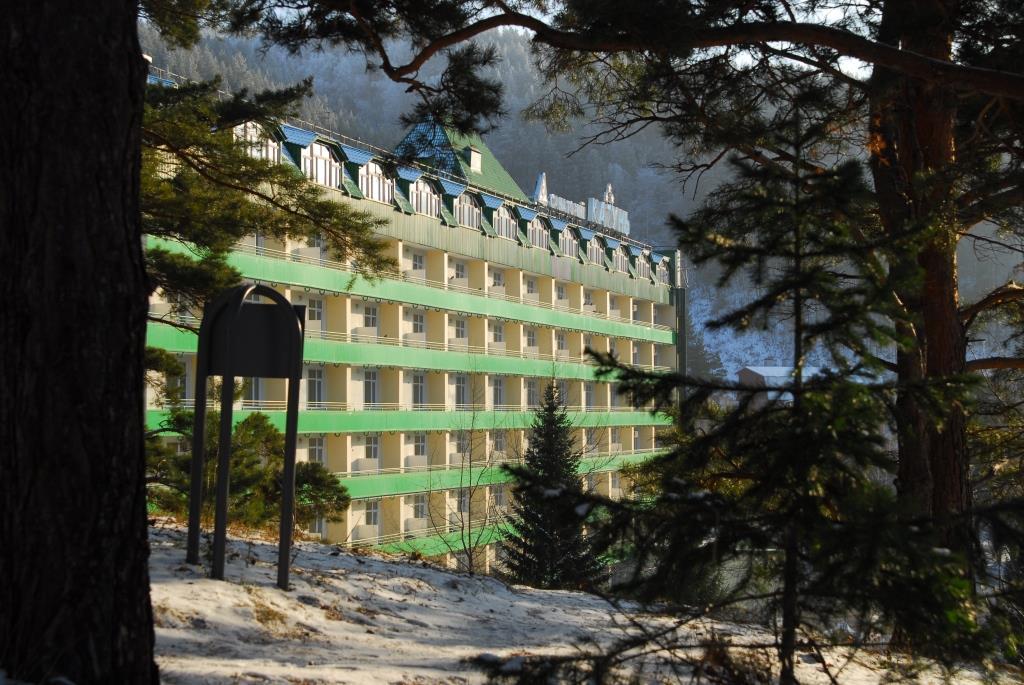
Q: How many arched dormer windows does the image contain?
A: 12